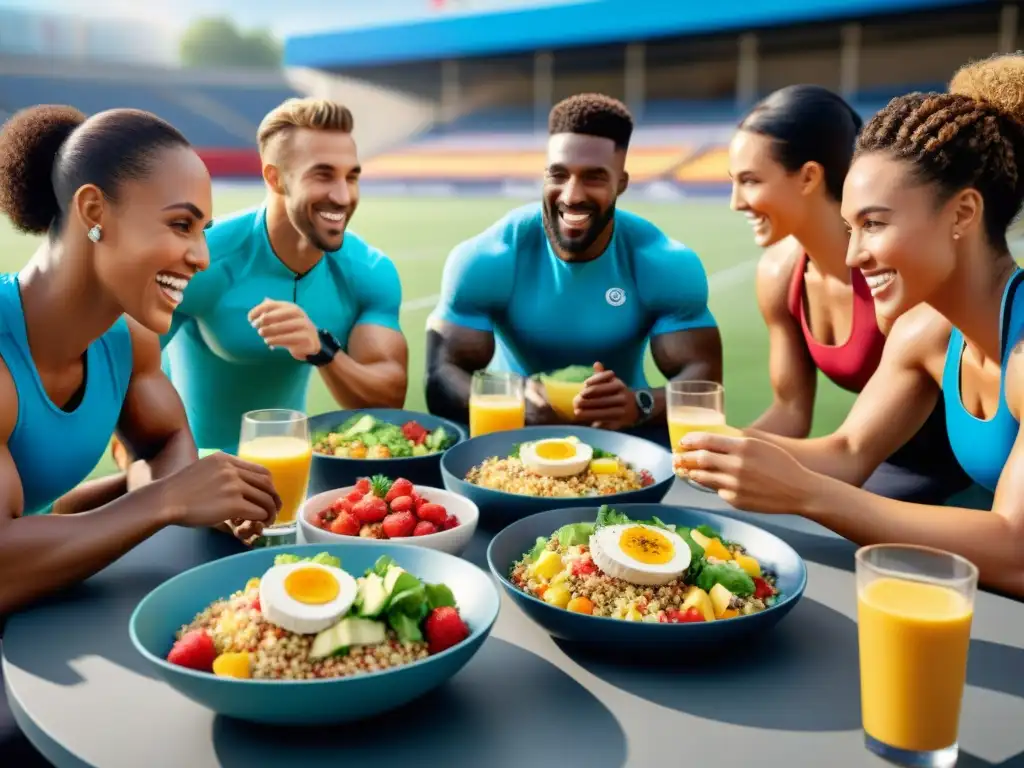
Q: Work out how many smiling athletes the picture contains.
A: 5